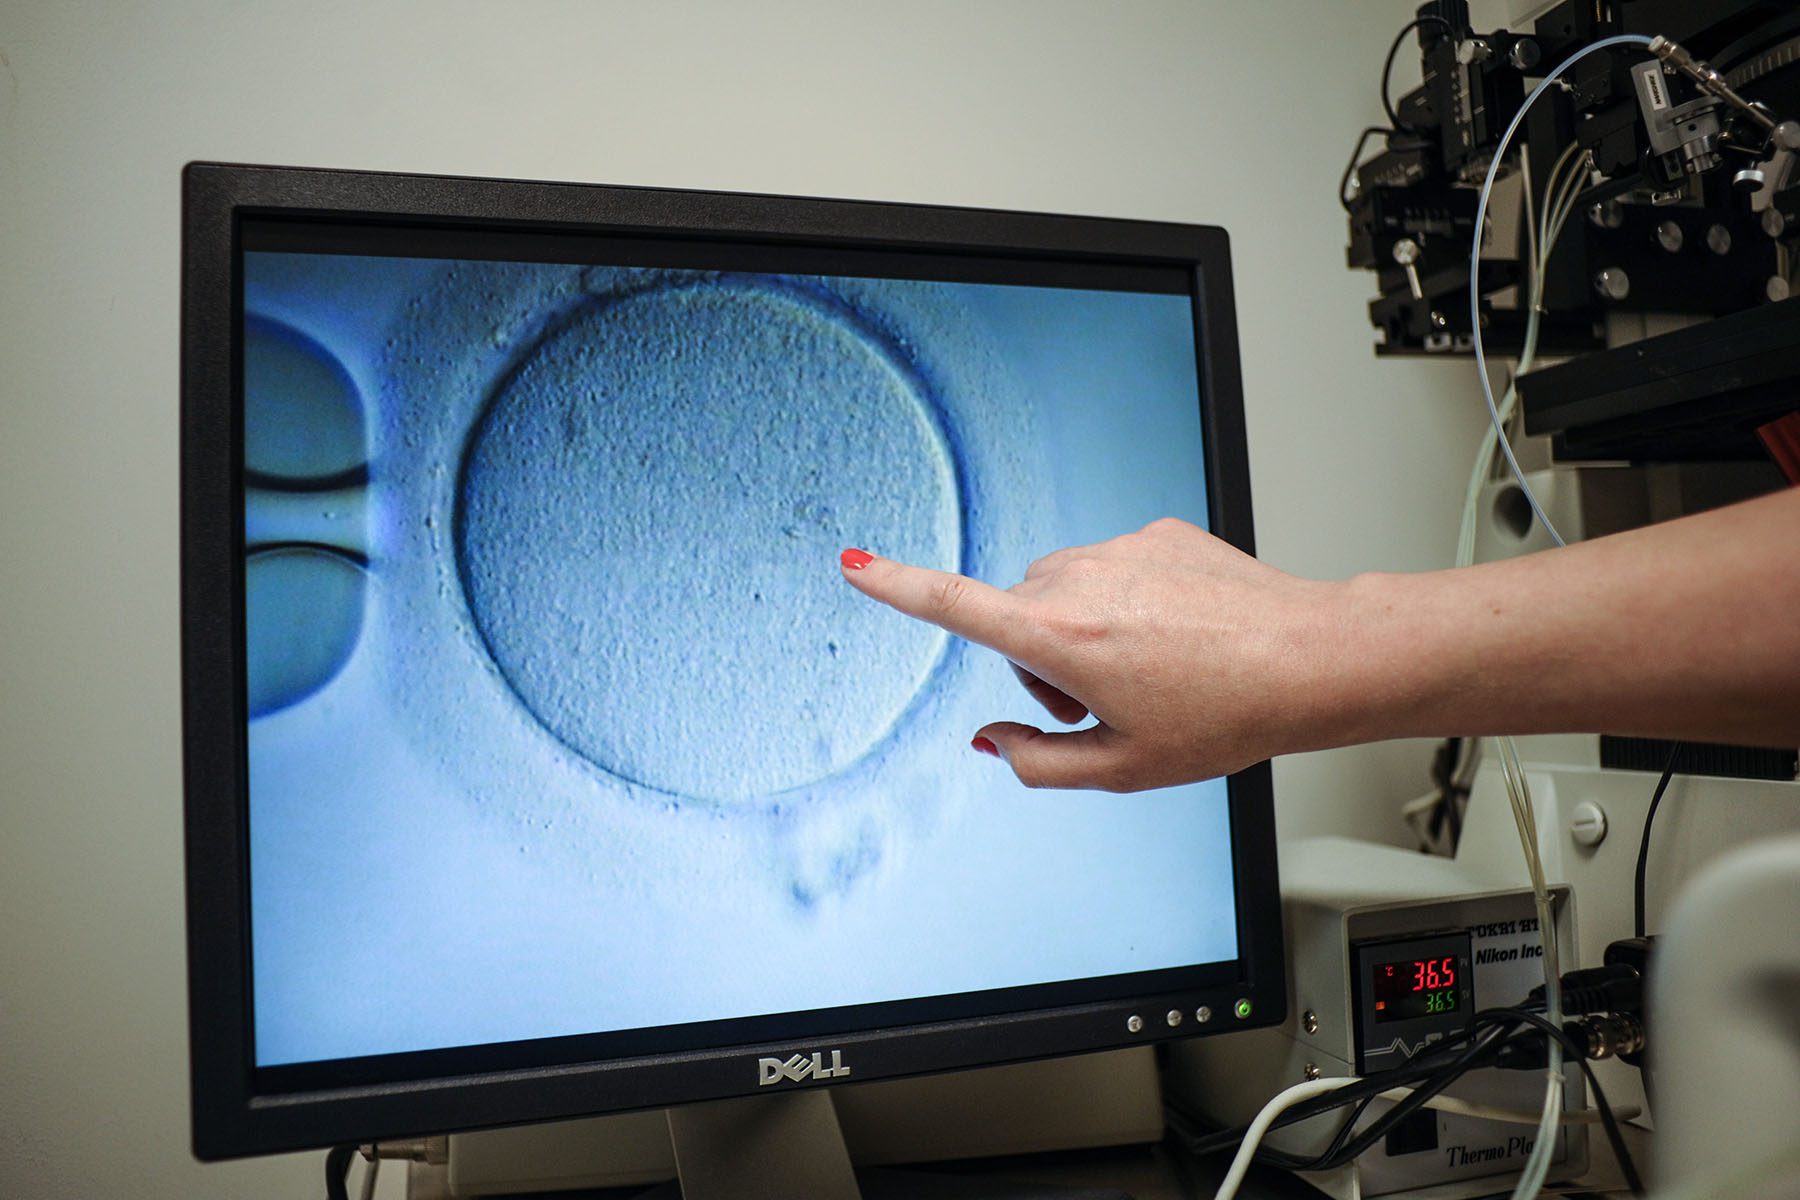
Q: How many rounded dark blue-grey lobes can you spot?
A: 2